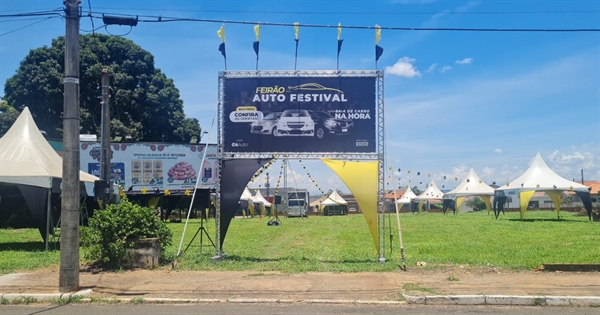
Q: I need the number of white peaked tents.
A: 8